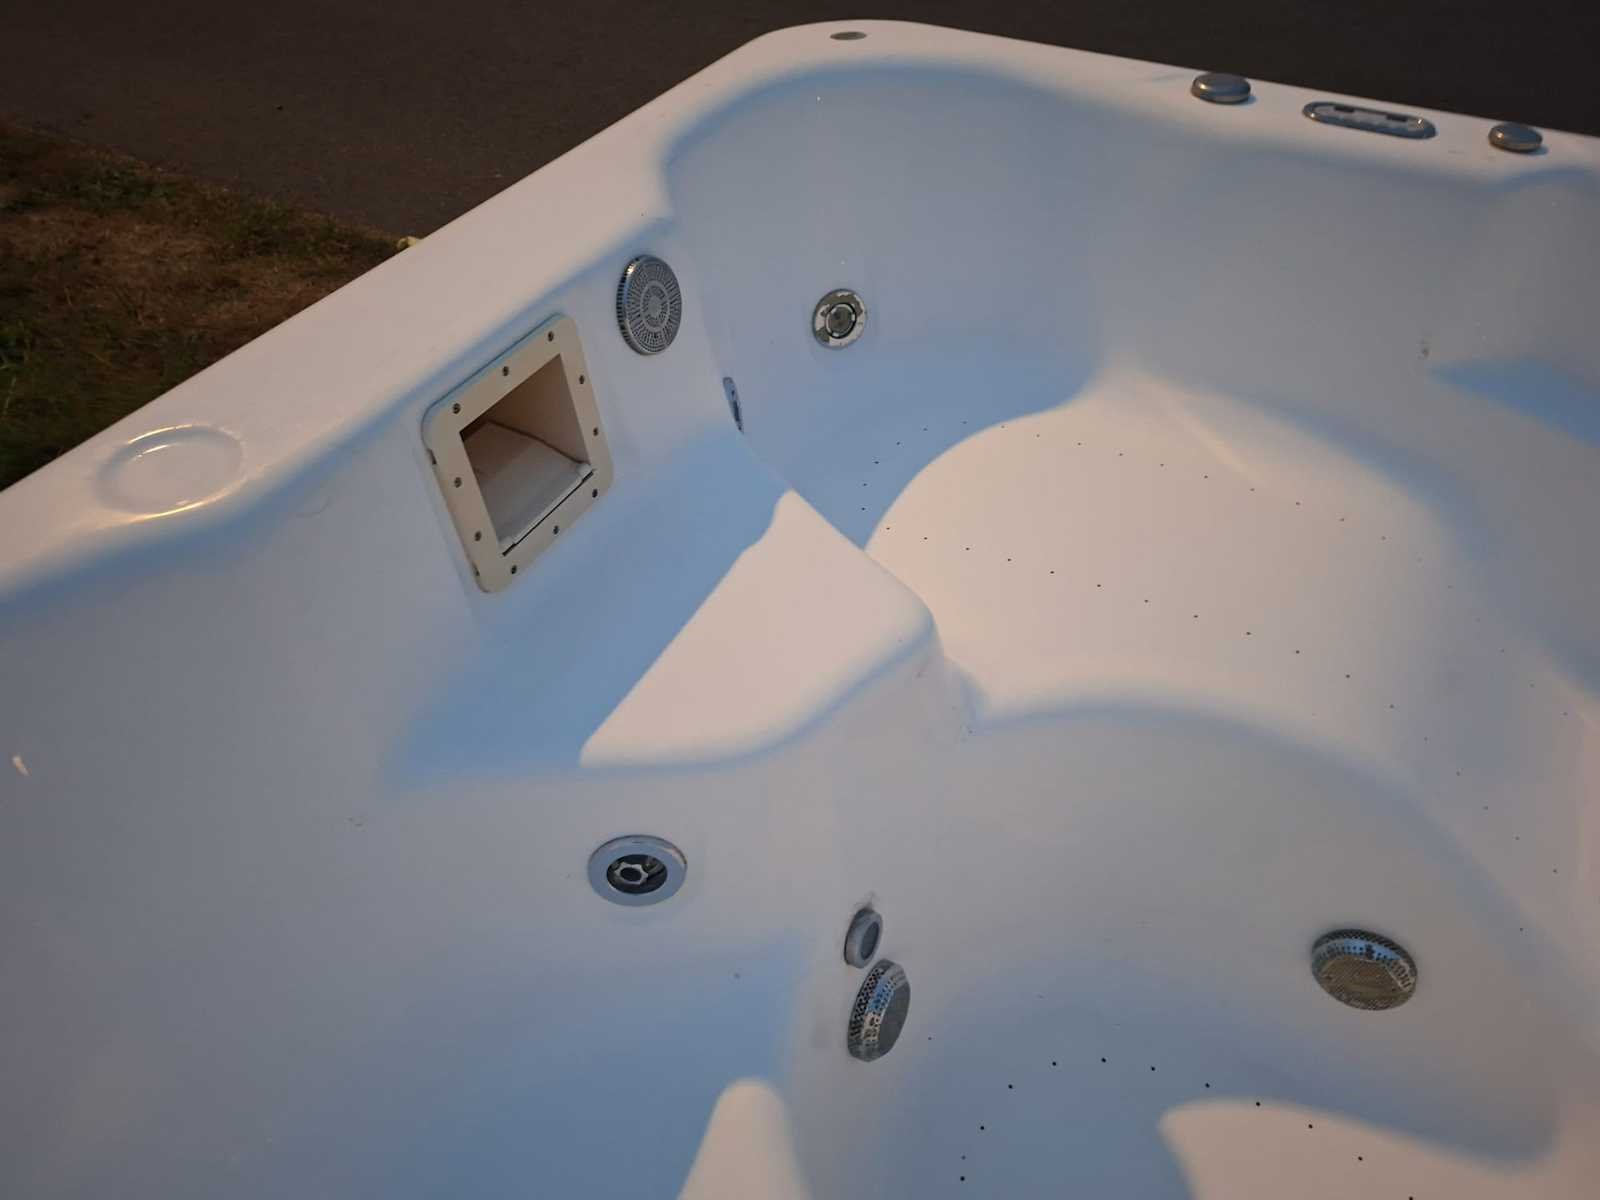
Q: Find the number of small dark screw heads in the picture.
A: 10